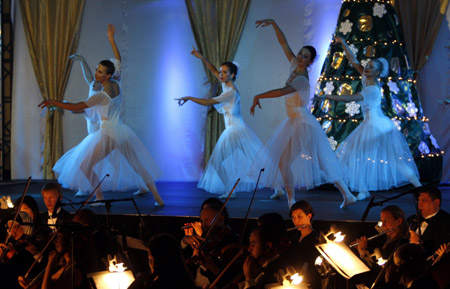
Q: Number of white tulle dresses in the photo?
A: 5